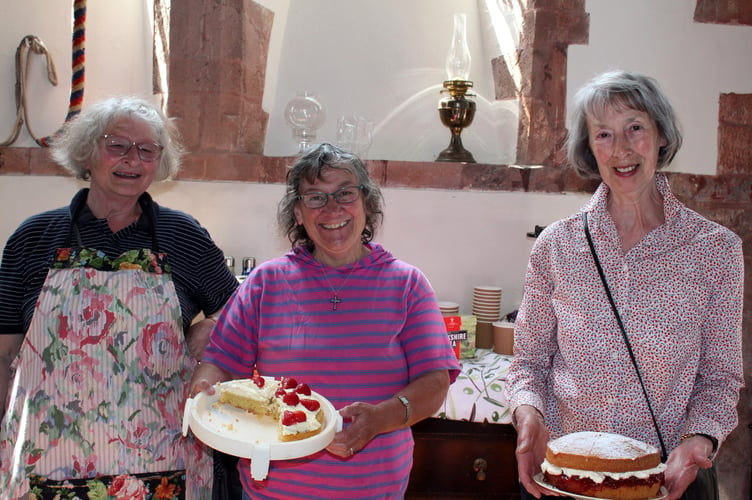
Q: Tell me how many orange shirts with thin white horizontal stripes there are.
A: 0